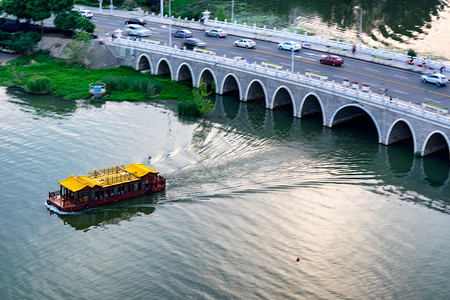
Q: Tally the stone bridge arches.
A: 11